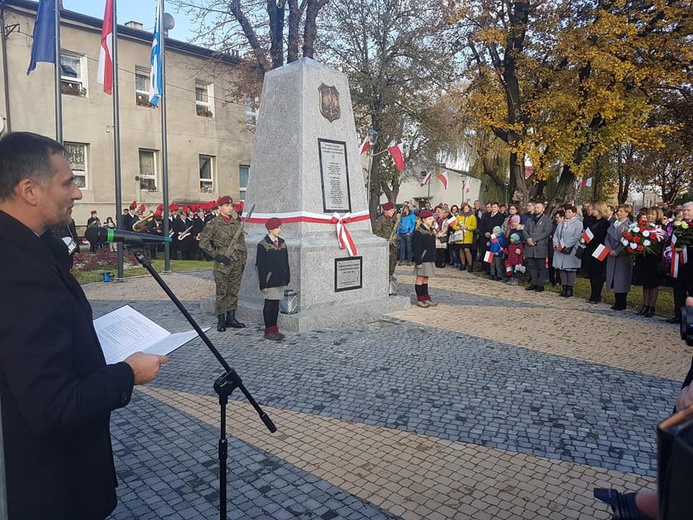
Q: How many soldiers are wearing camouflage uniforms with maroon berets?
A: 2